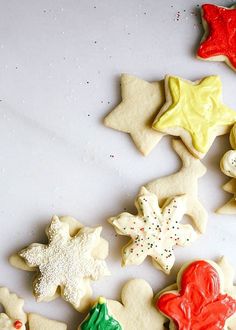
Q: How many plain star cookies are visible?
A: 1